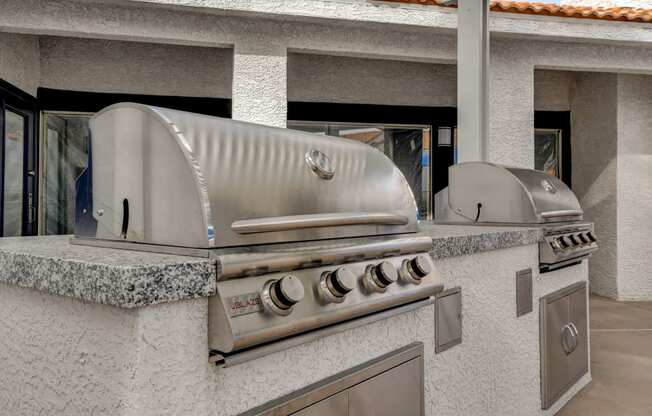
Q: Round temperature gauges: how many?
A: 2